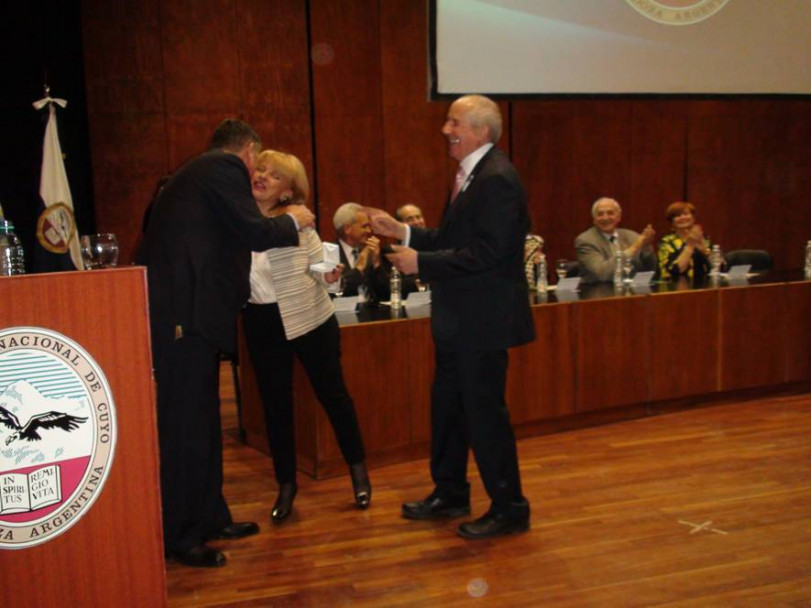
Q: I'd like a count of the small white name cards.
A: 5